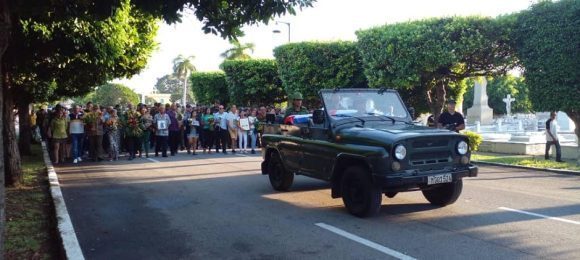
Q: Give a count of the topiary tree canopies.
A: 5